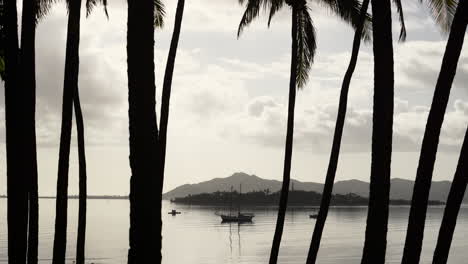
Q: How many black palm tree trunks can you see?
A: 11